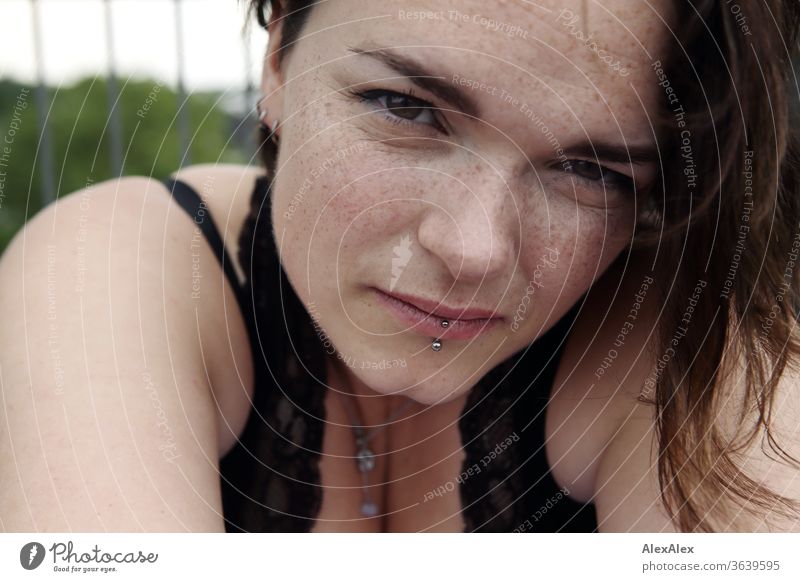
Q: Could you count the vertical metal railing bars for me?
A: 4